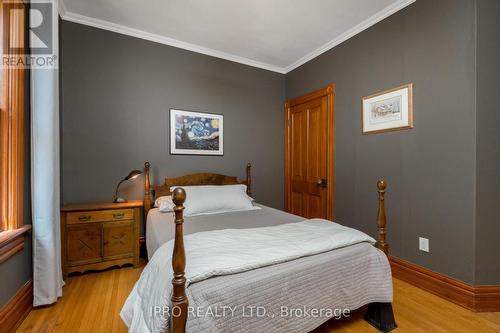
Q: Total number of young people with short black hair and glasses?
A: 0